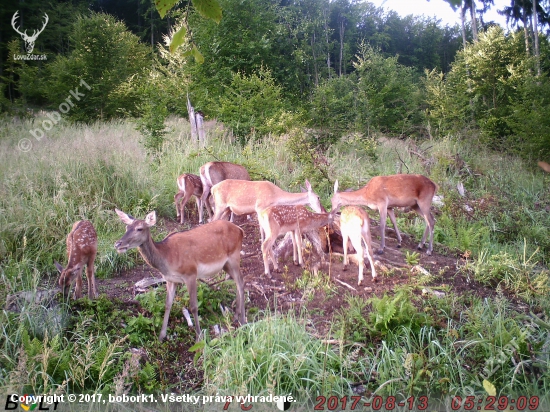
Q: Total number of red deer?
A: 8